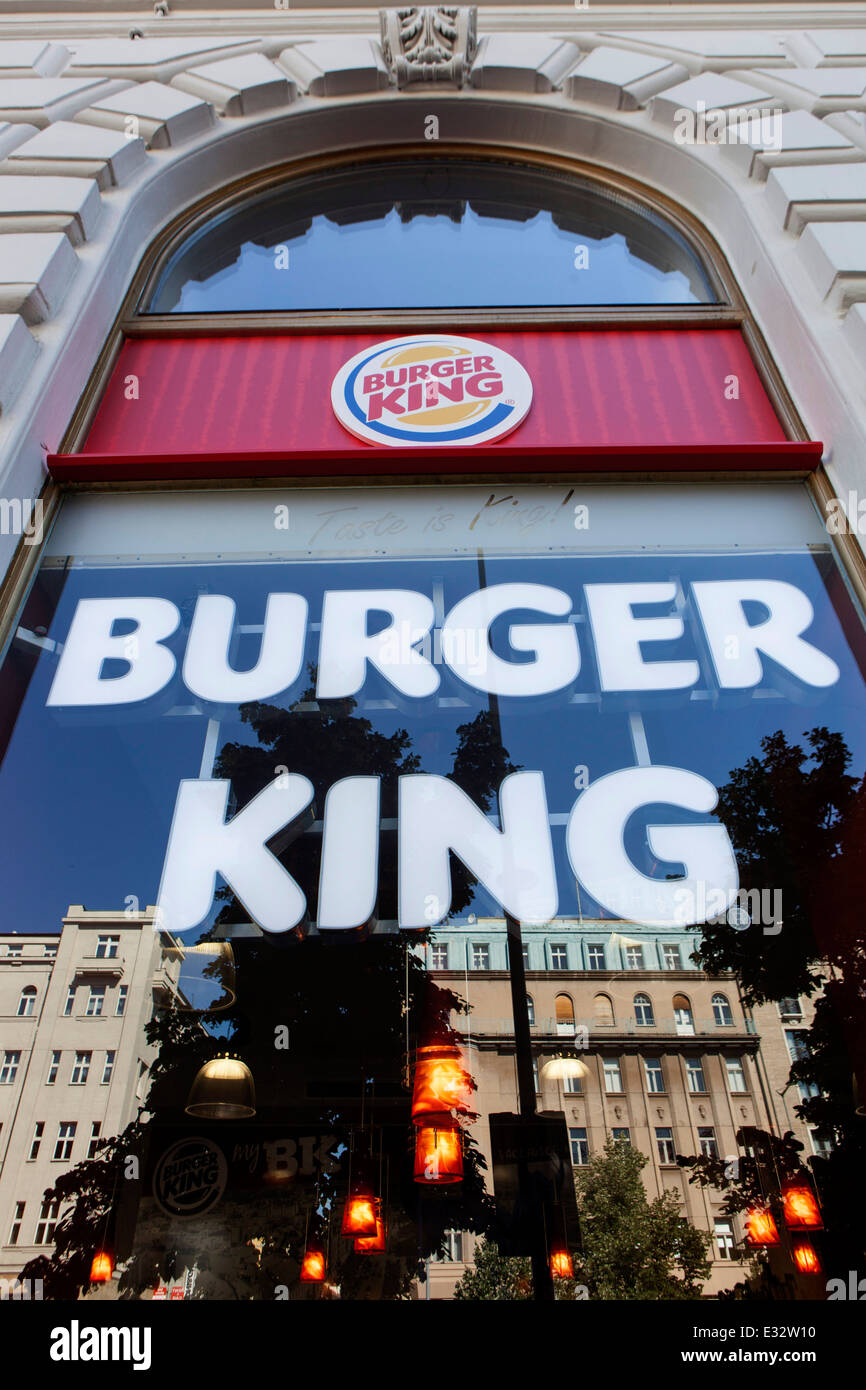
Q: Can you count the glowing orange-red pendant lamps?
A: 10